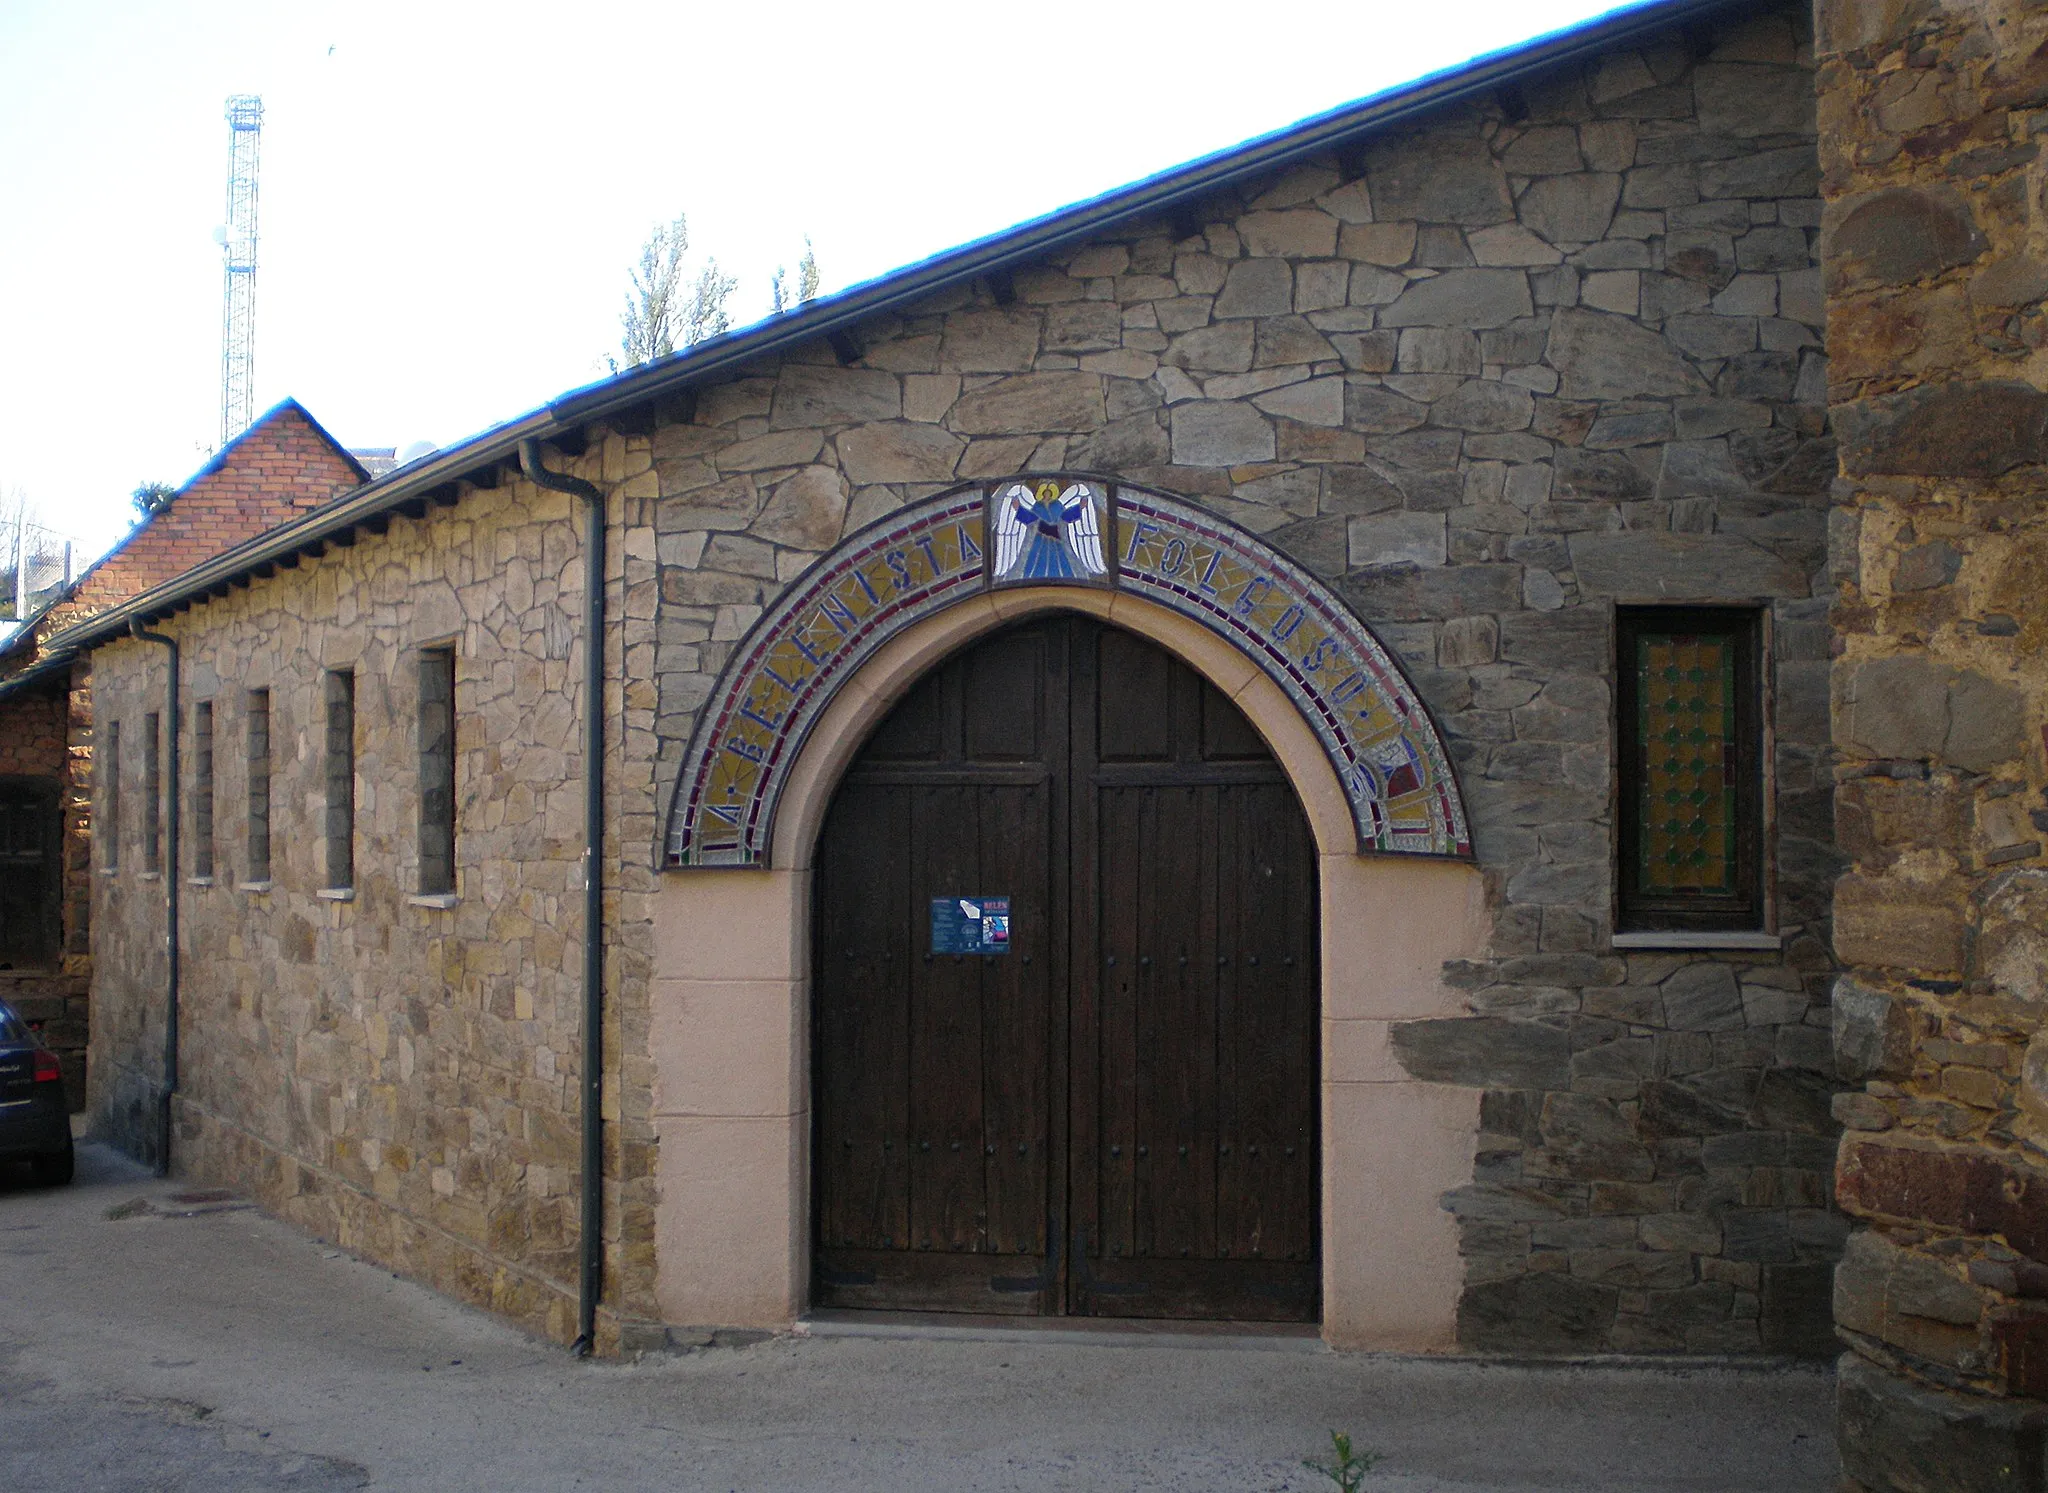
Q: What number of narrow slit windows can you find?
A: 6